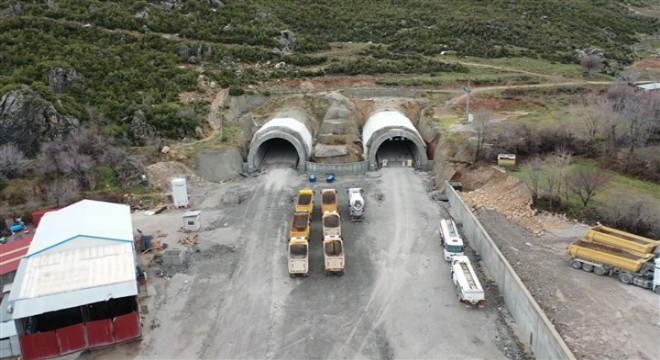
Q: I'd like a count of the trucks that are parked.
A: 11